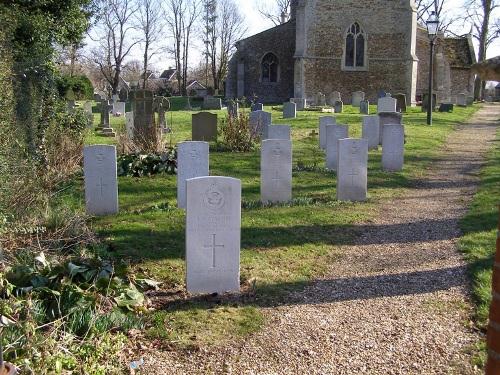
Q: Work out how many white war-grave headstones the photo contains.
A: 10